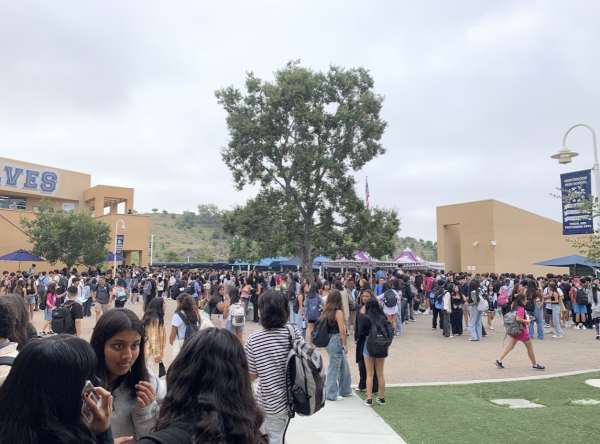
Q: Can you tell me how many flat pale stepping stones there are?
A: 3